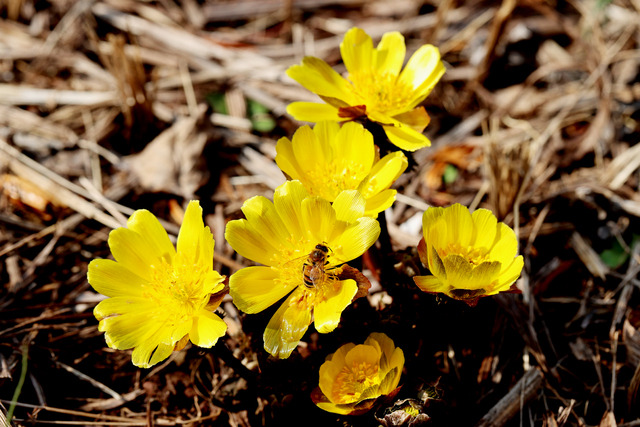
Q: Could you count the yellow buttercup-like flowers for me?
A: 6